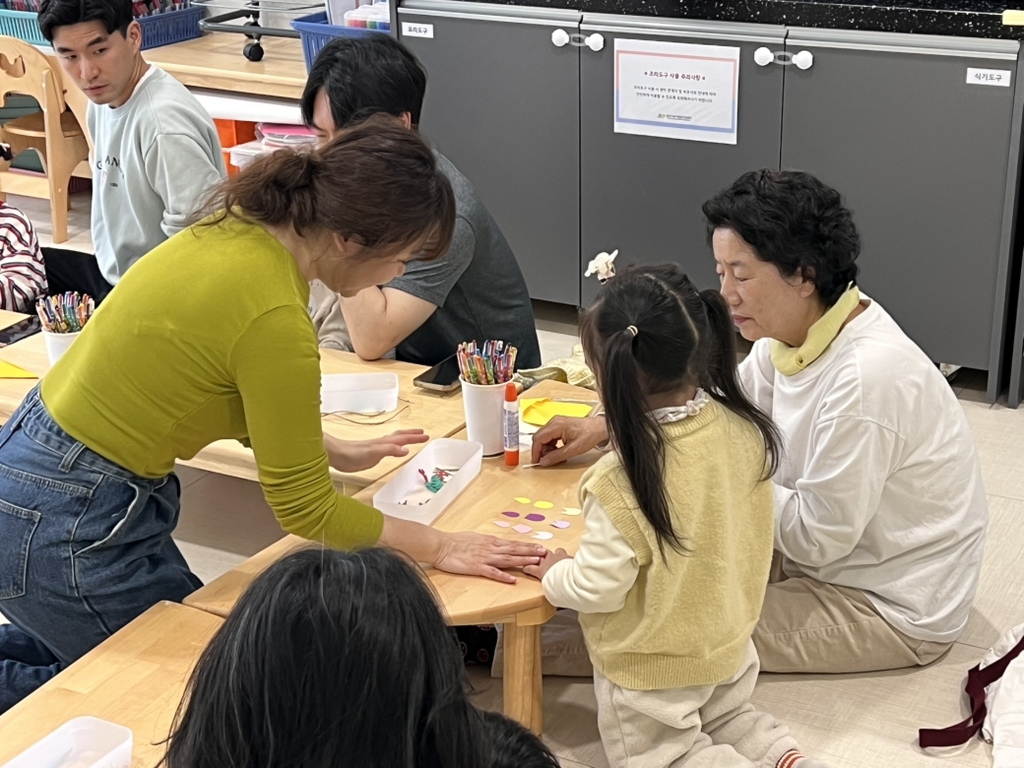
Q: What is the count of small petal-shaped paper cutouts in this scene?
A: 9